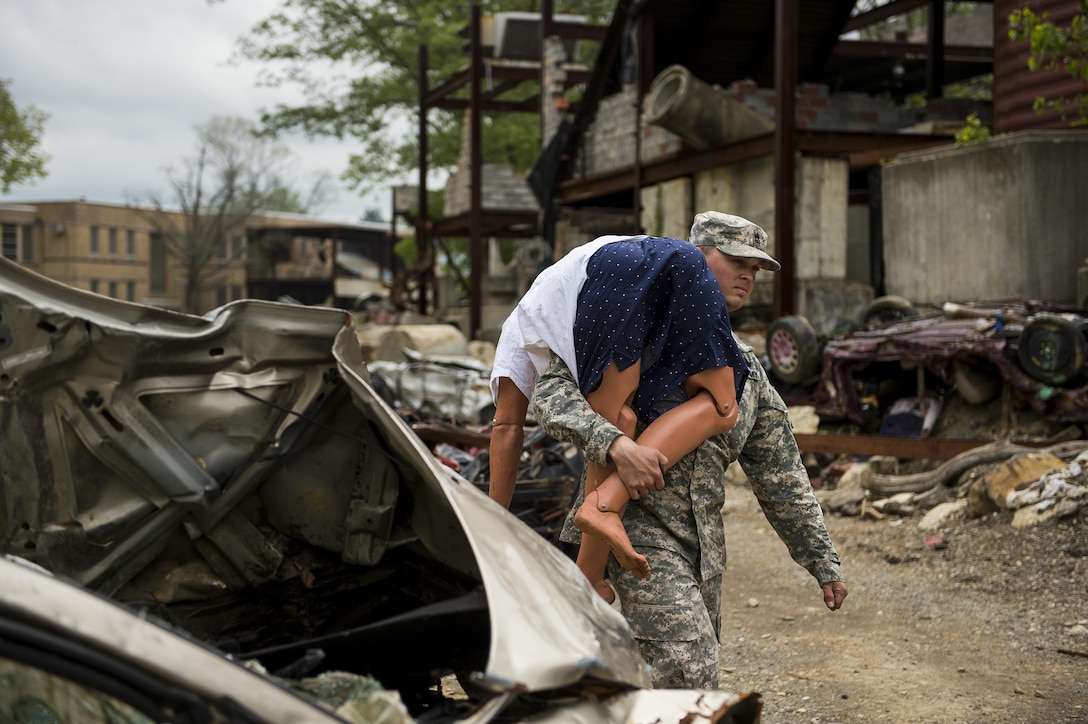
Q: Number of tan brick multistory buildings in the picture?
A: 1